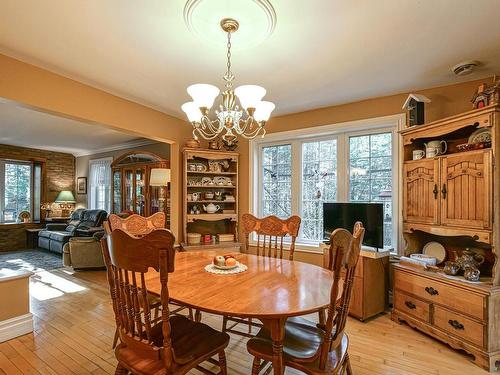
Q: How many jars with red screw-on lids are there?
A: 0